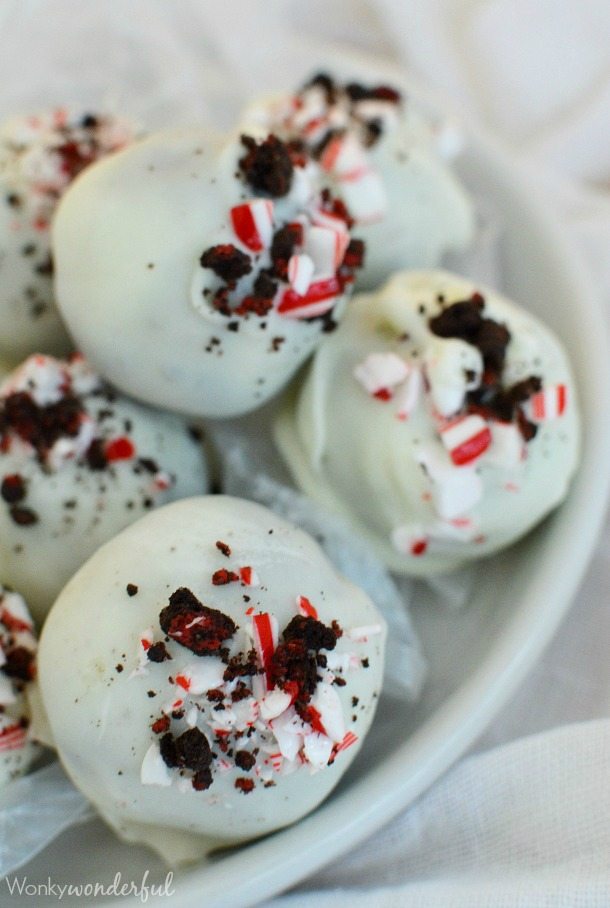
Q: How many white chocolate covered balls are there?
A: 7